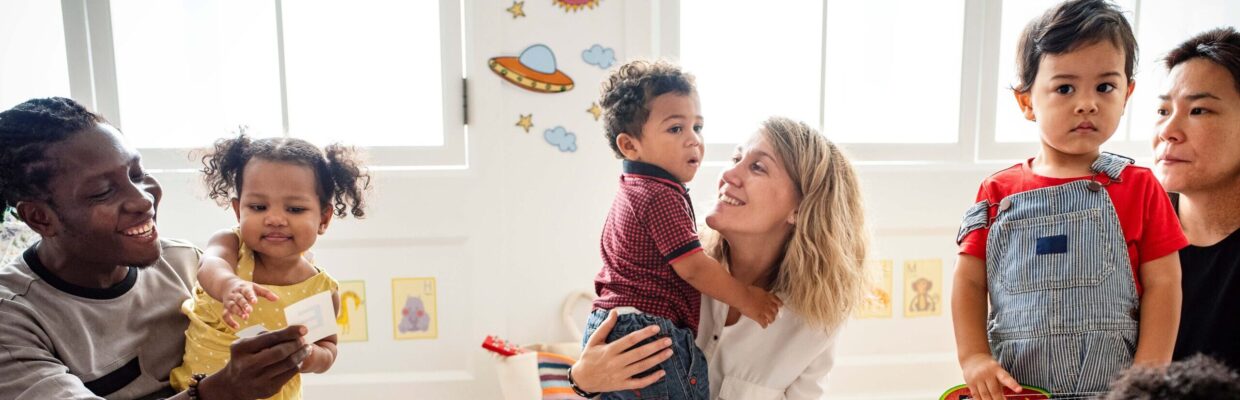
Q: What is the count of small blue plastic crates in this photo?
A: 0